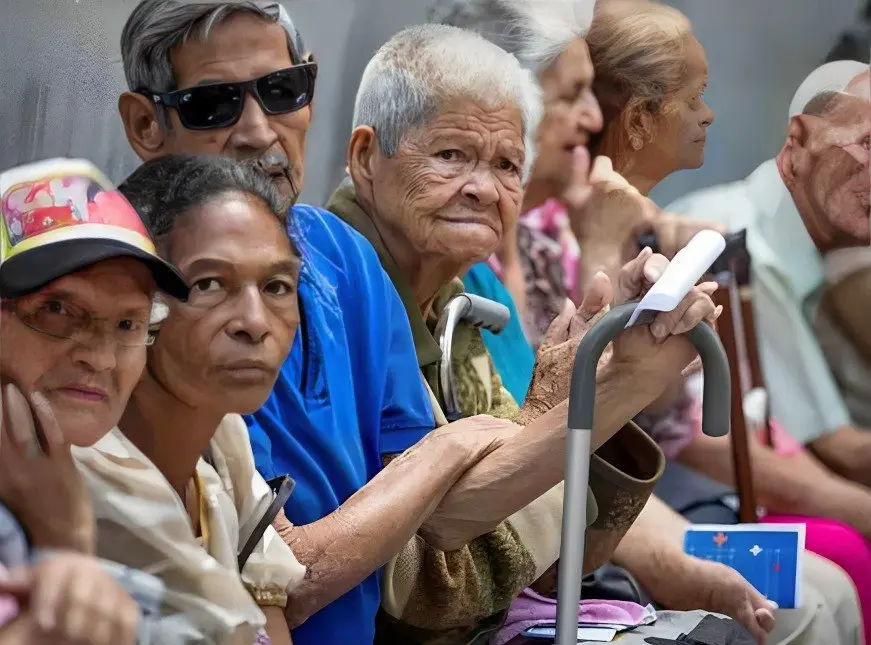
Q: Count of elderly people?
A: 7